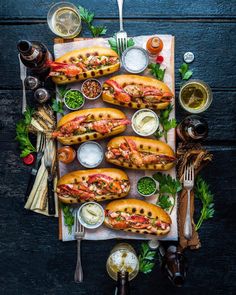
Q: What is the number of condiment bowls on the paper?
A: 7